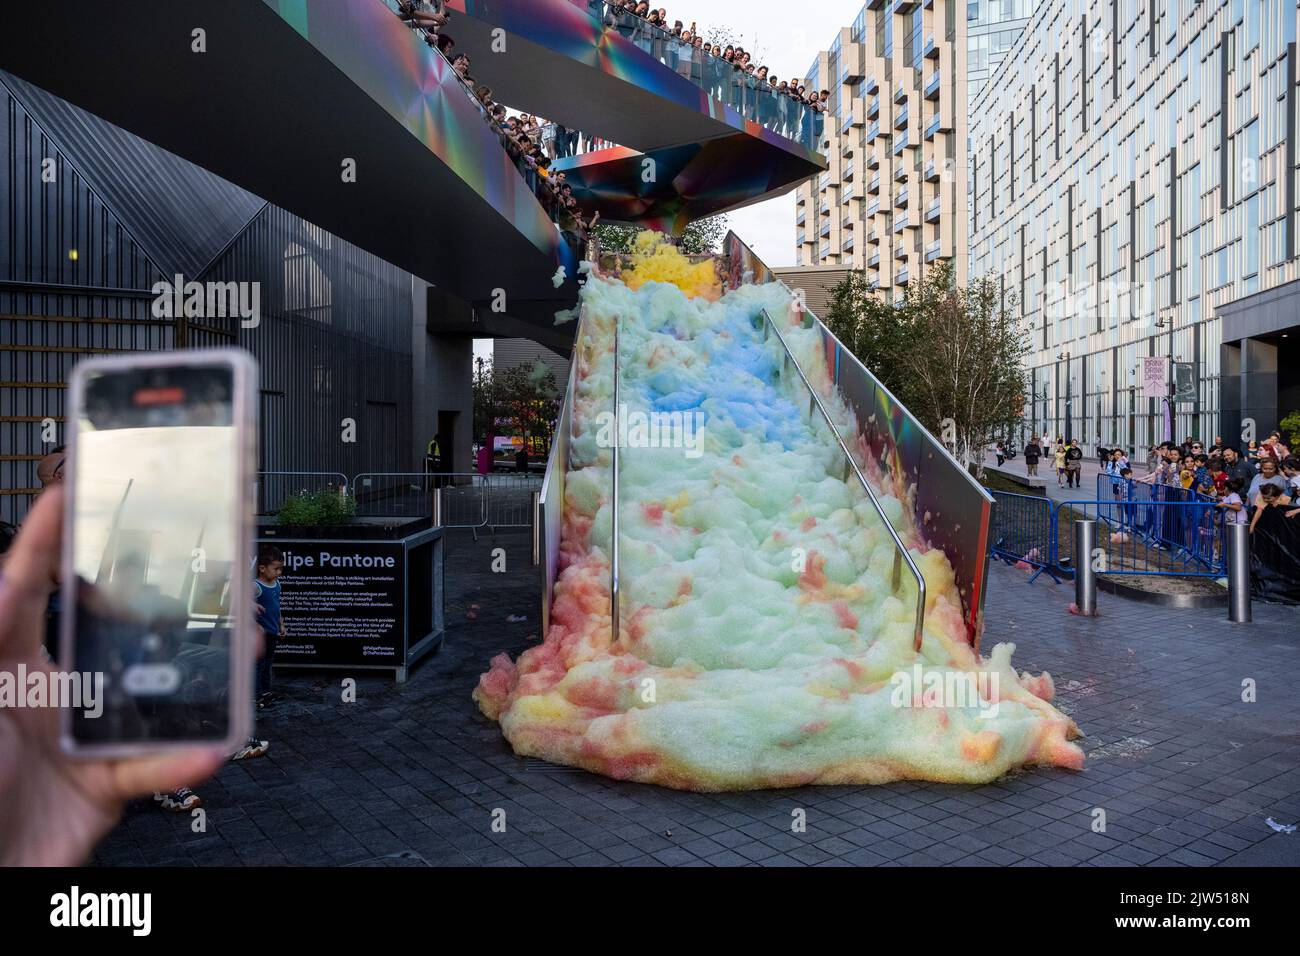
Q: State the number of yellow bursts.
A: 1